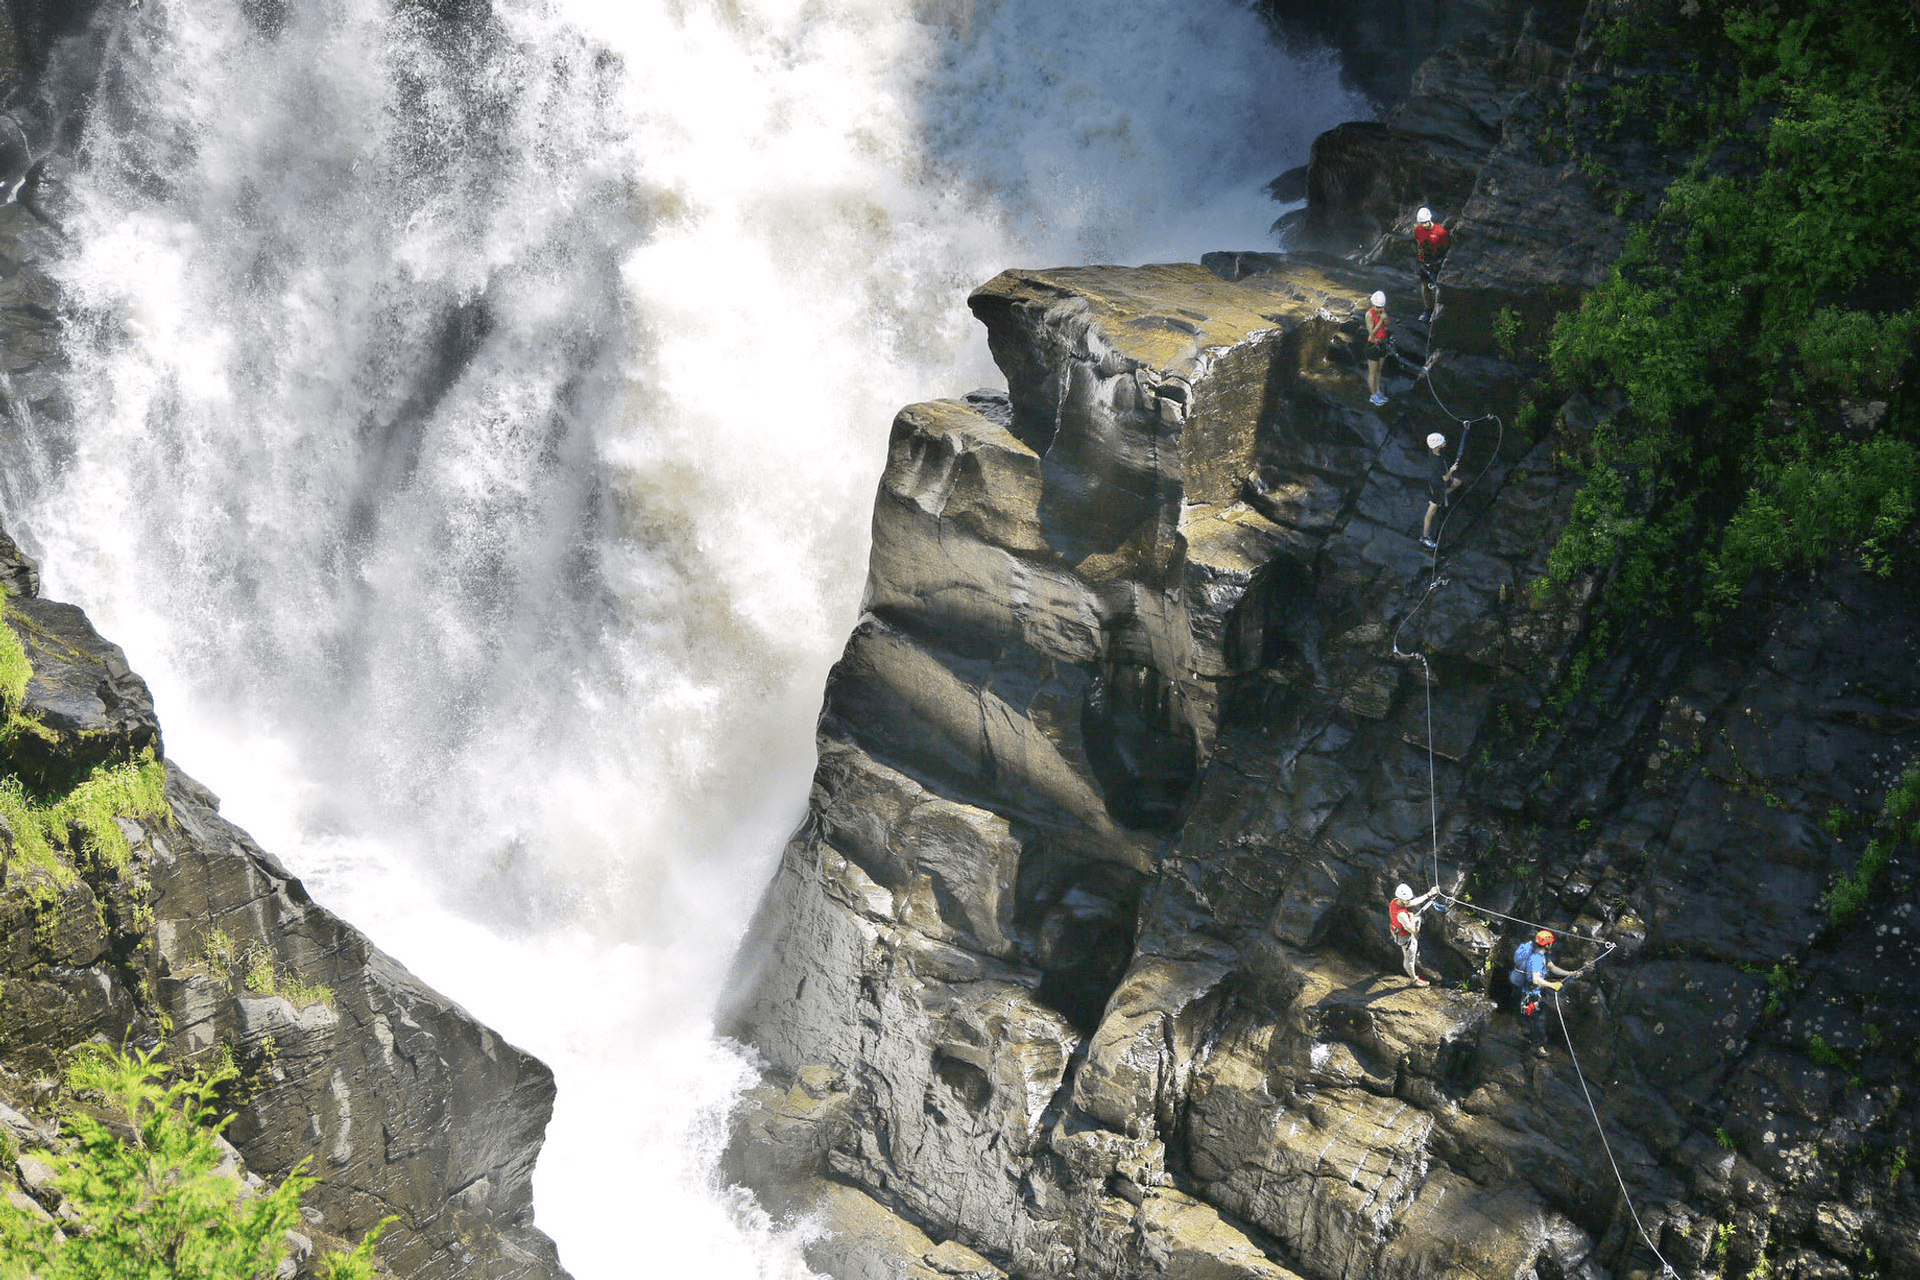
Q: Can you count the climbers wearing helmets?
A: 5